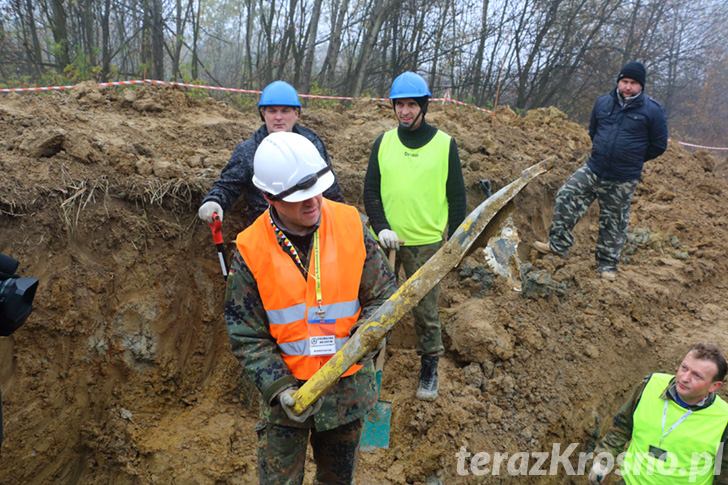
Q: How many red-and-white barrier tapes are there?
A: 1